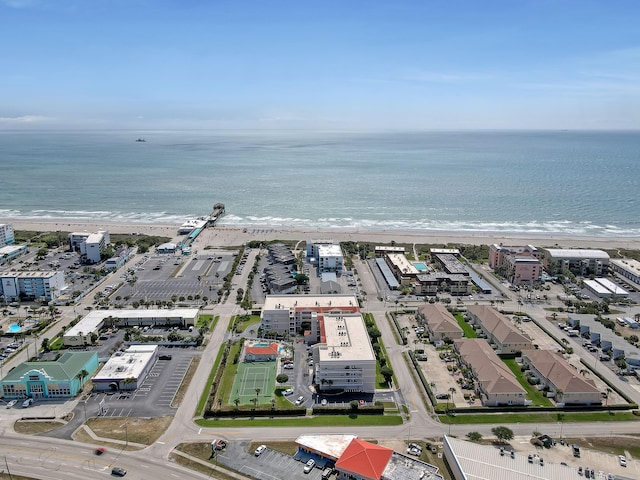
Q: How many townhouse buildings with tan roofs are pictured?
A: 4